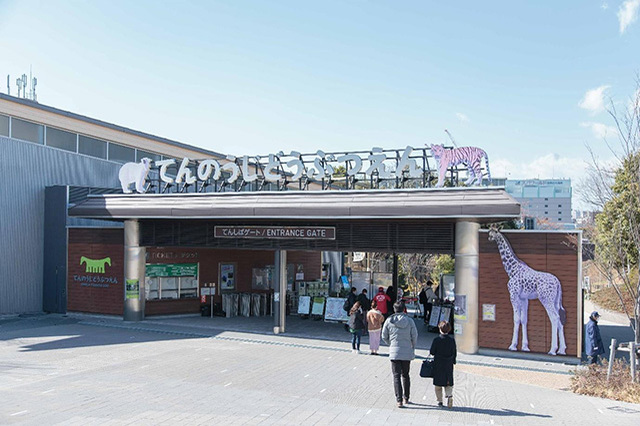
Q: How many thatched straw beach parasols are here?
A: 0